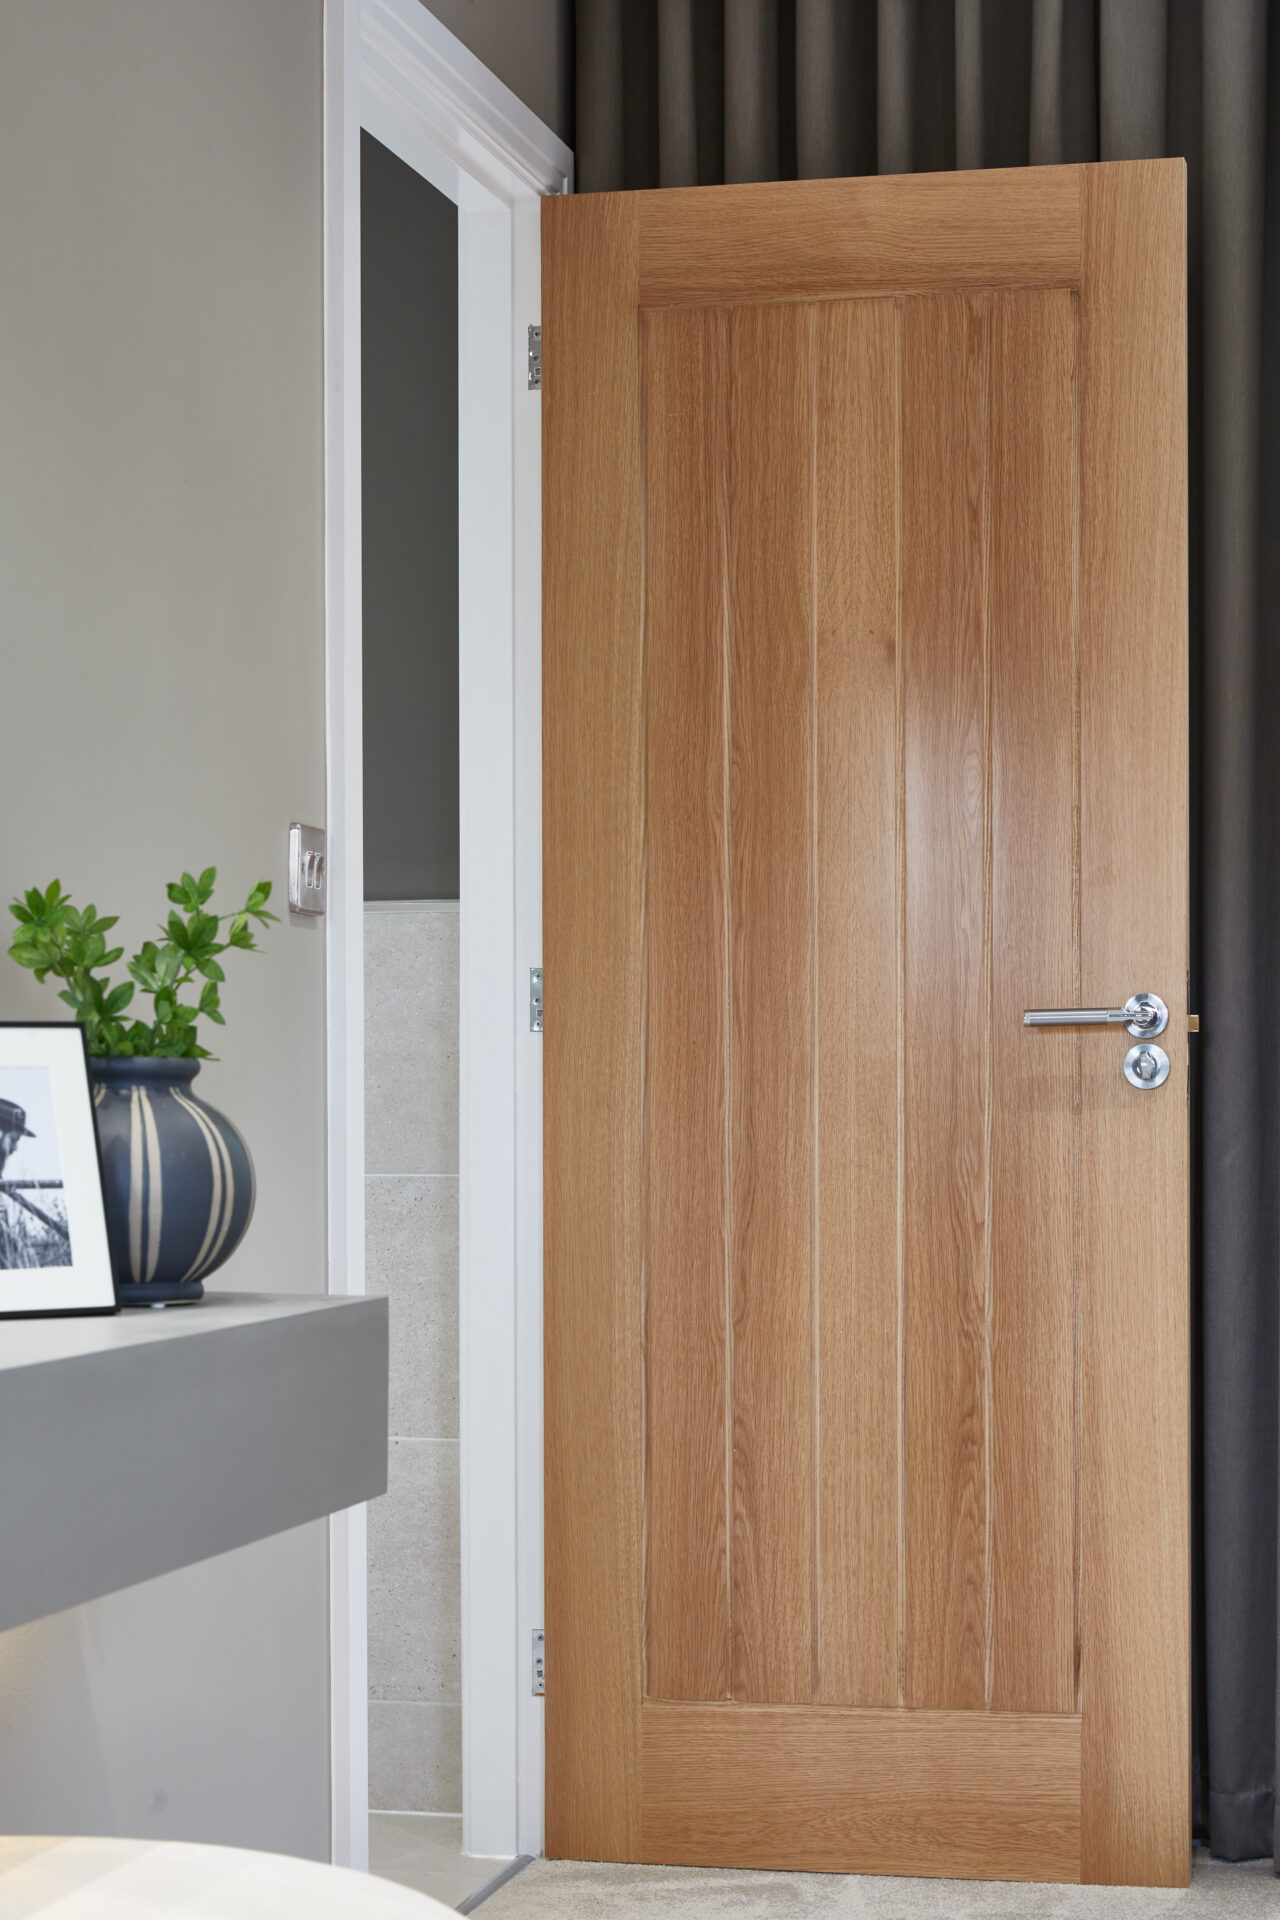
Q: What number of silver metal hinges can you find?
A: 3